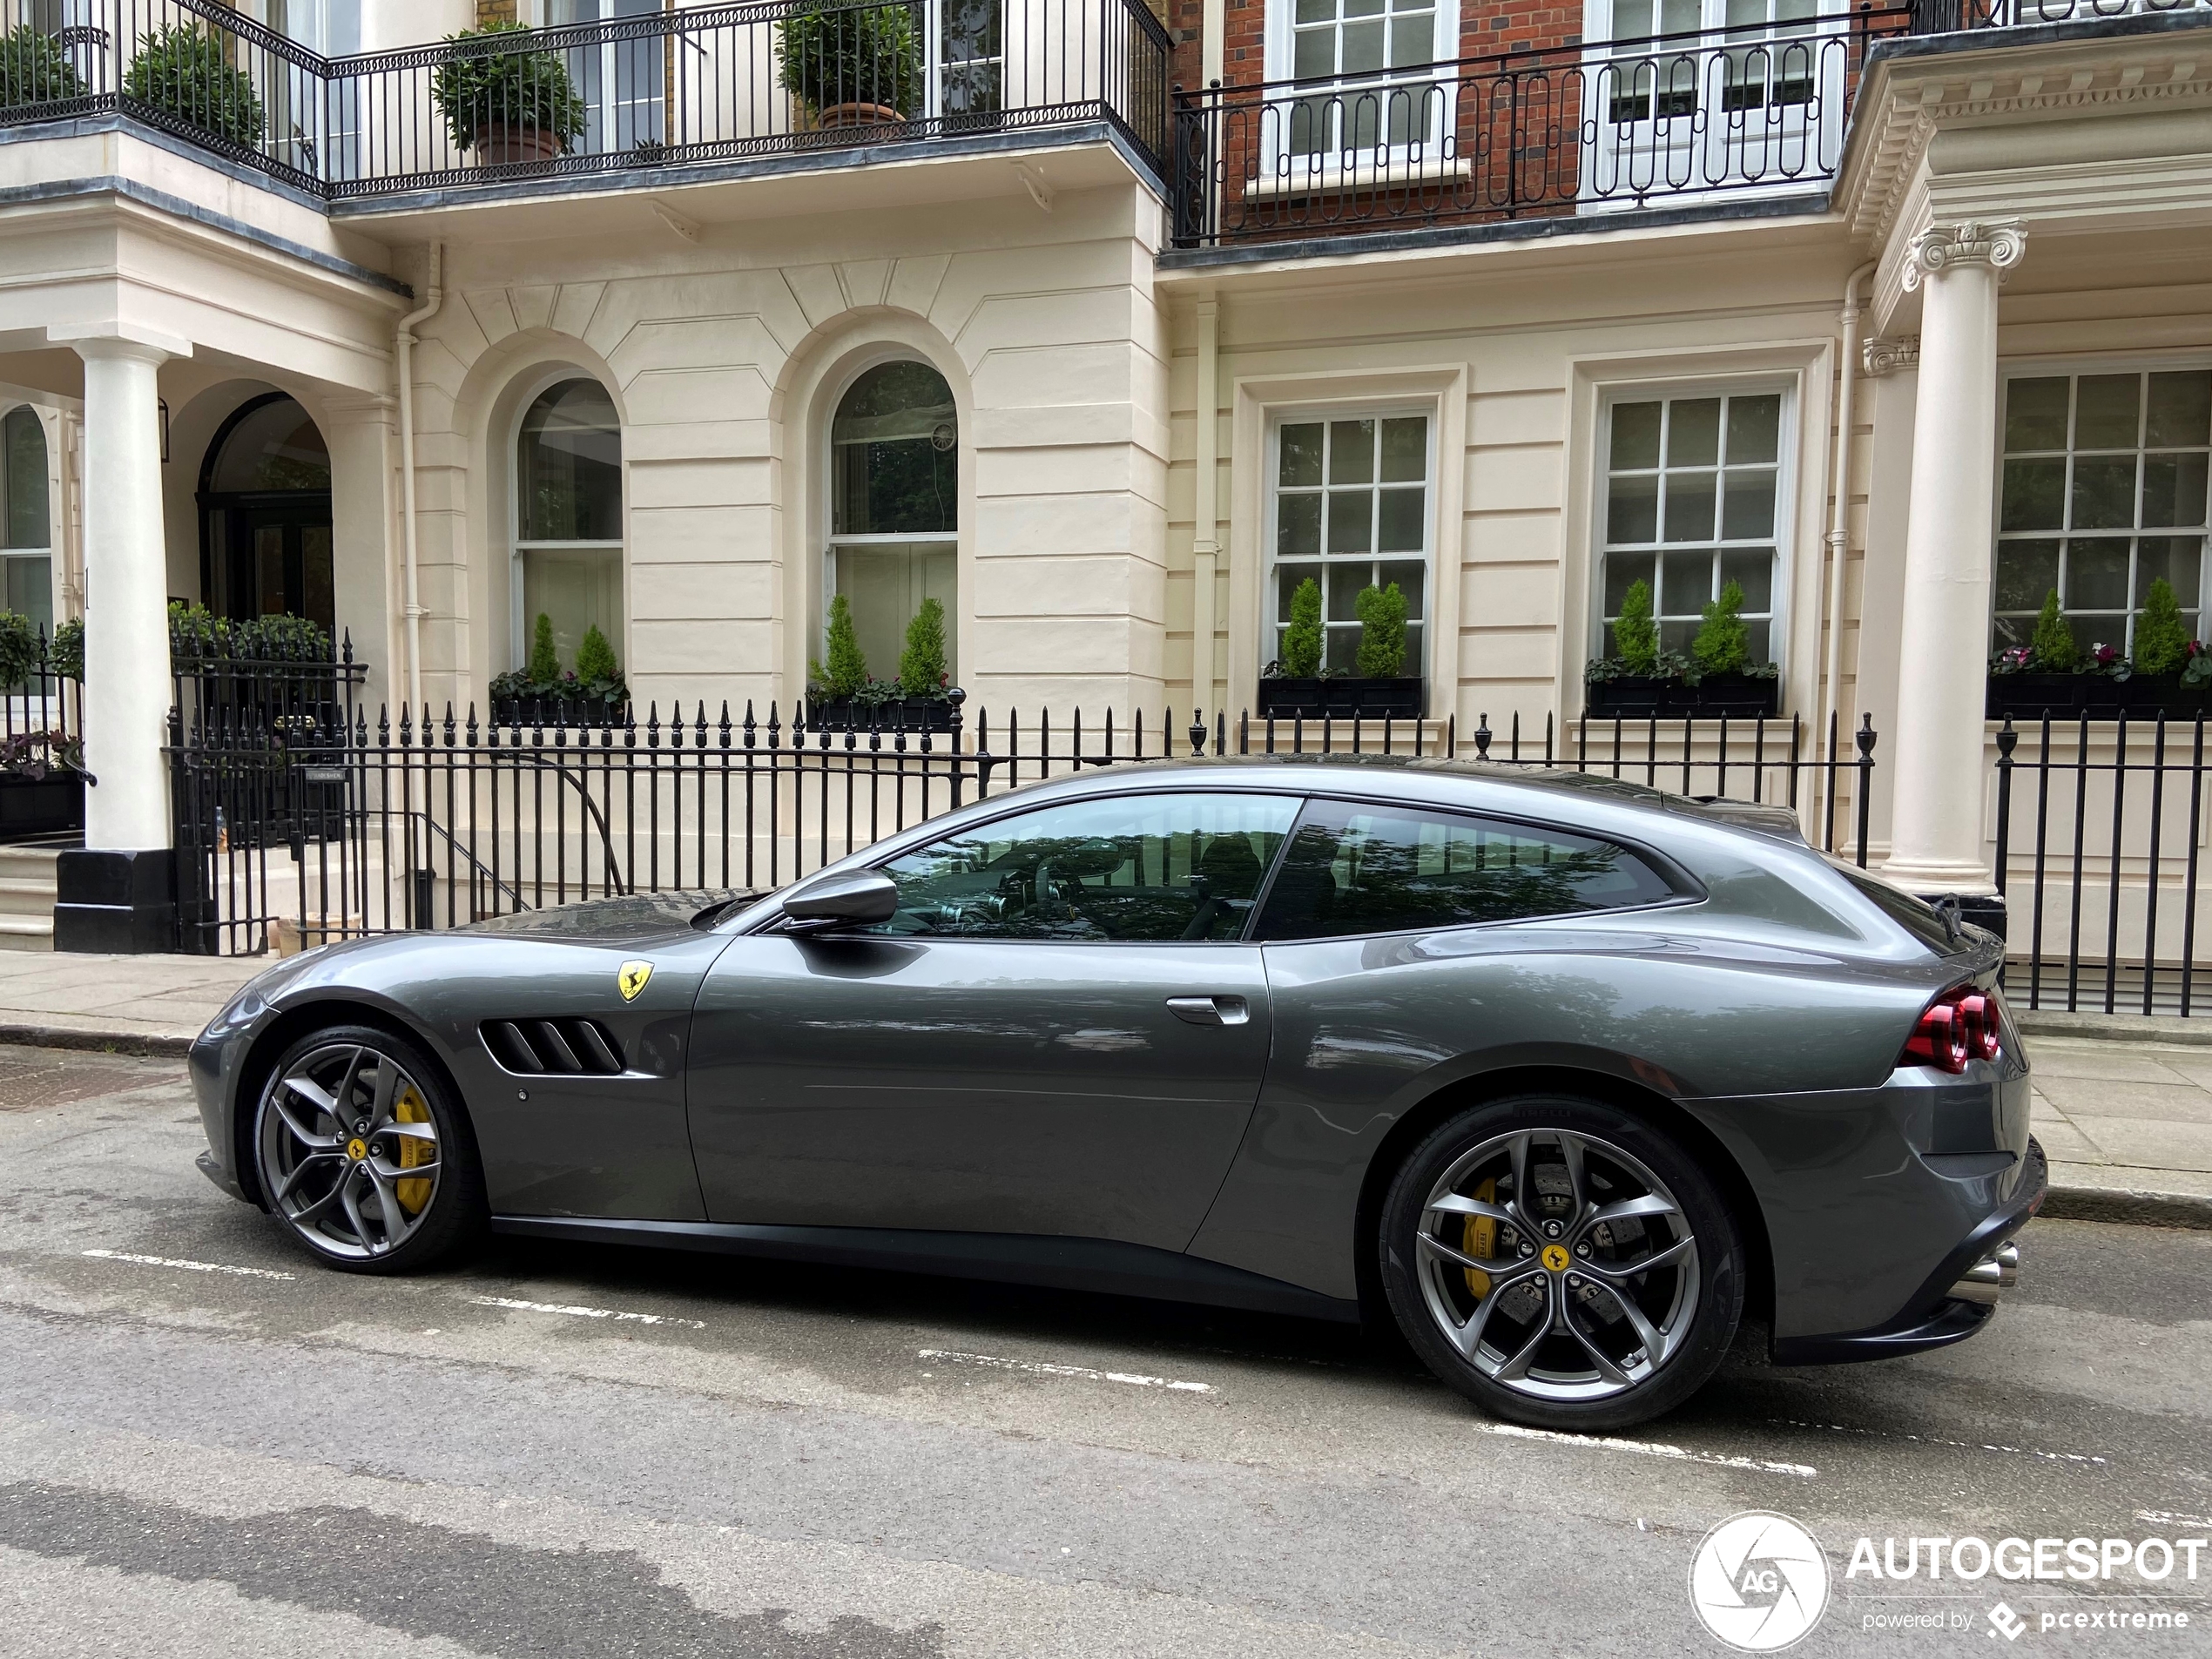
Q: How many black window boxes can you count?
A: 5